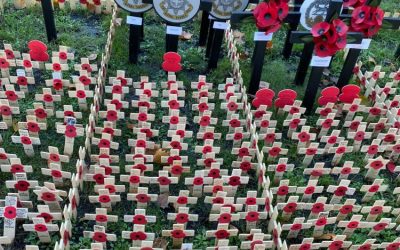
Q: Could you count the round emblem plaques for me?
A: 4